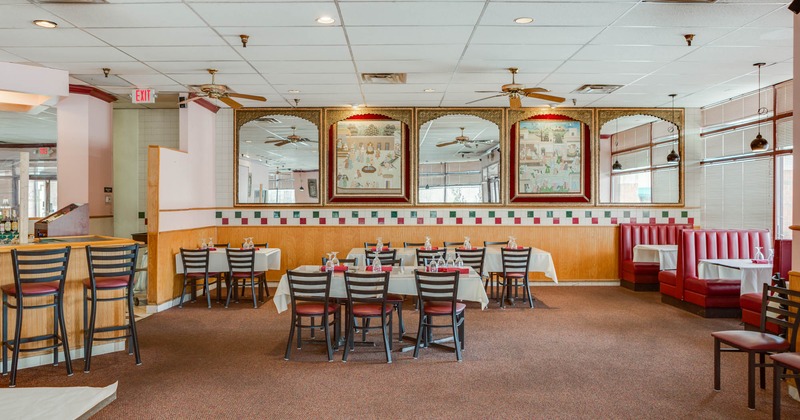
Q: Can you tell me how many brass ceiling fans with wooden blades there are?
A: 2